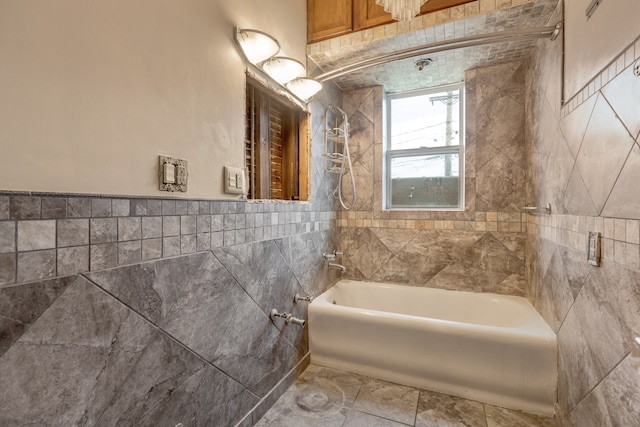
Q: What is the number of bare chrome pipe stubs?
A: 2